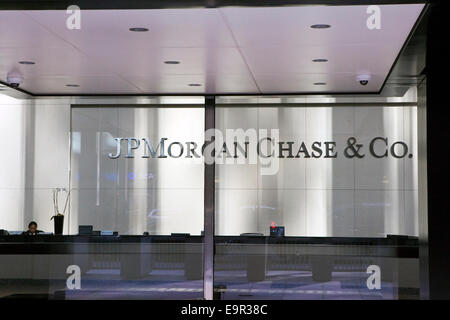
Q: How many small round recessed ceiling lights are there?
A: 8